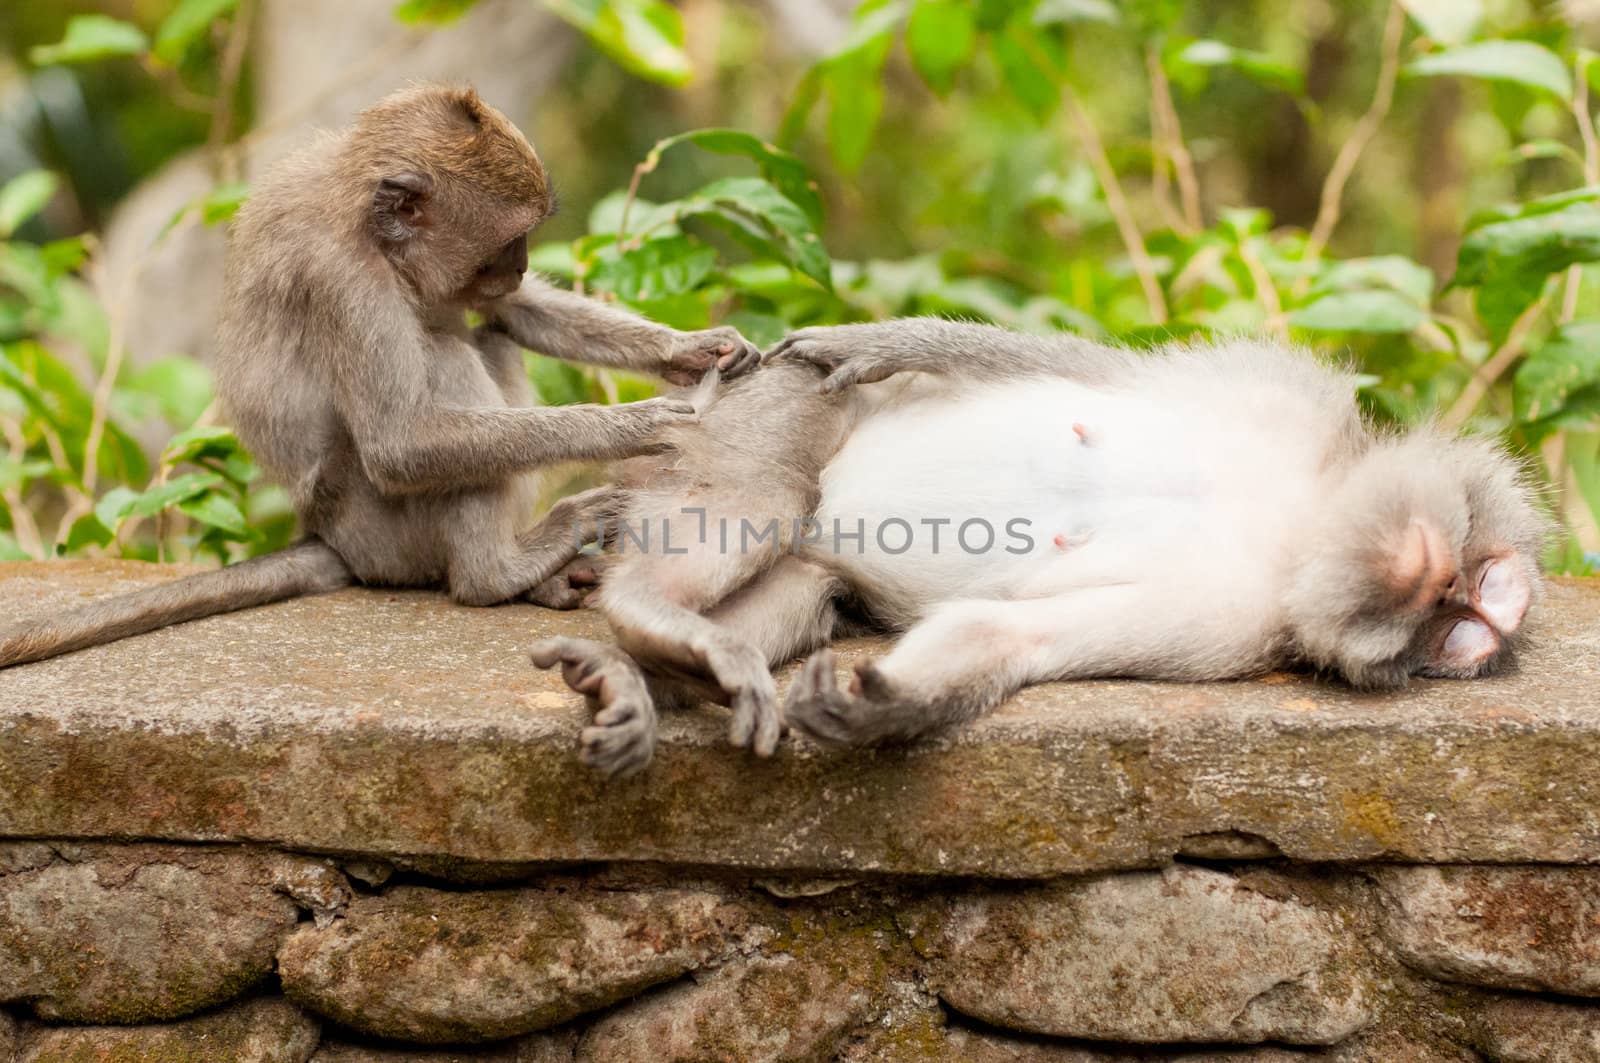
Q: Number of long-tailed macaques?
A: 2